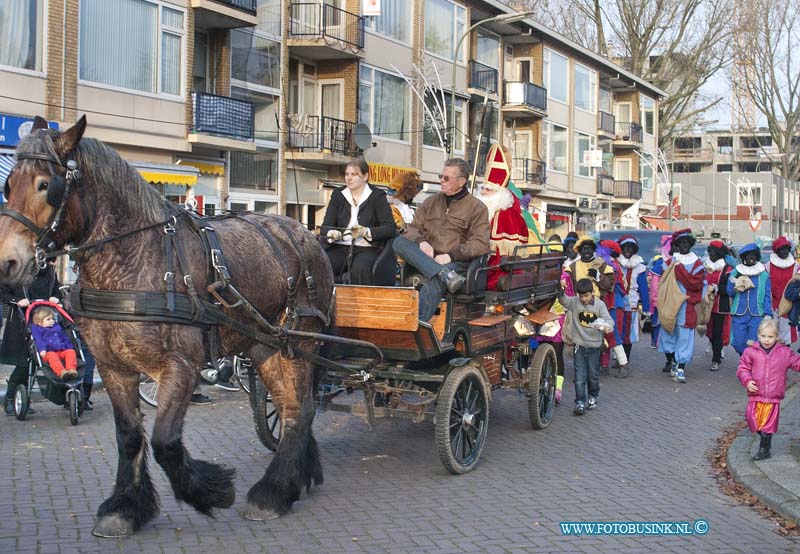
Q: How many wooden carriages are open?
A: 1